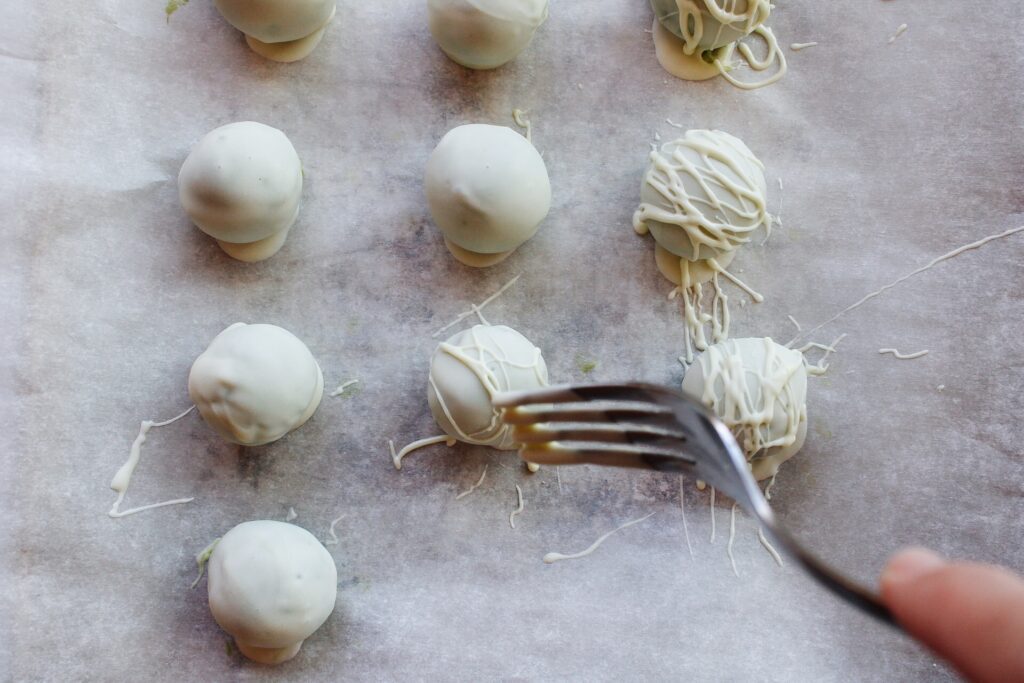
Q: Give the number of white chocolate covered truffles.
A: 10